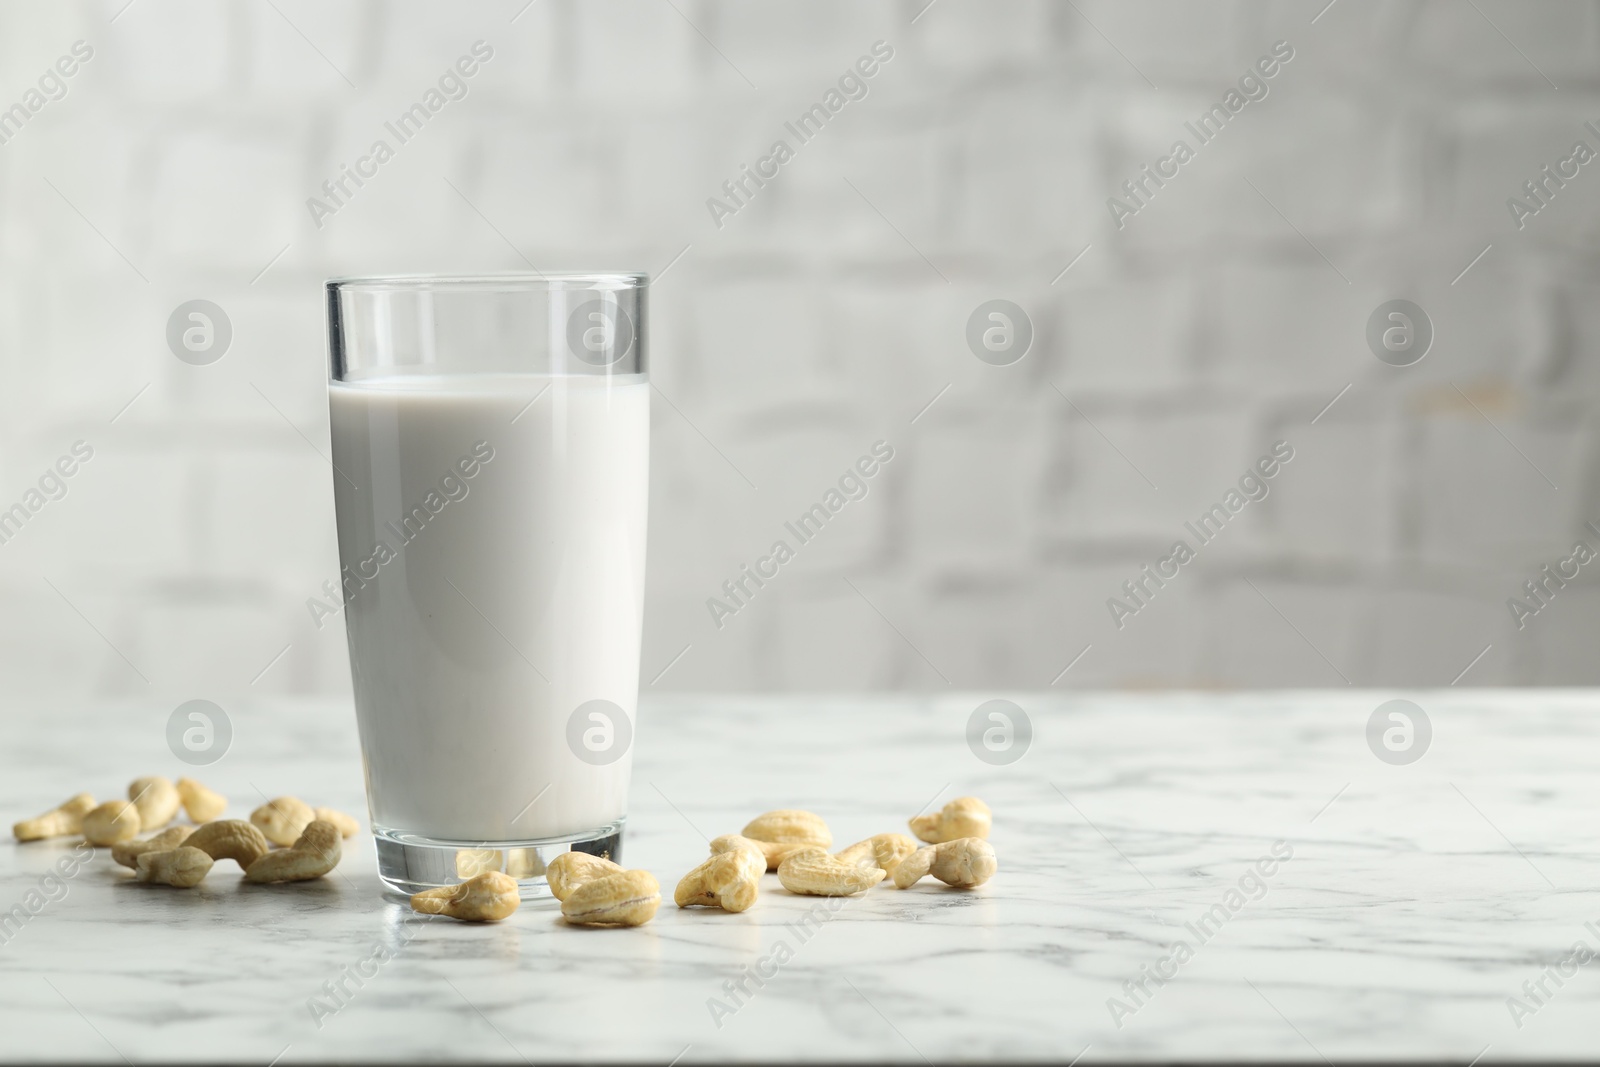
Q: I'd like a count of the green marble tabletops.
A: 0